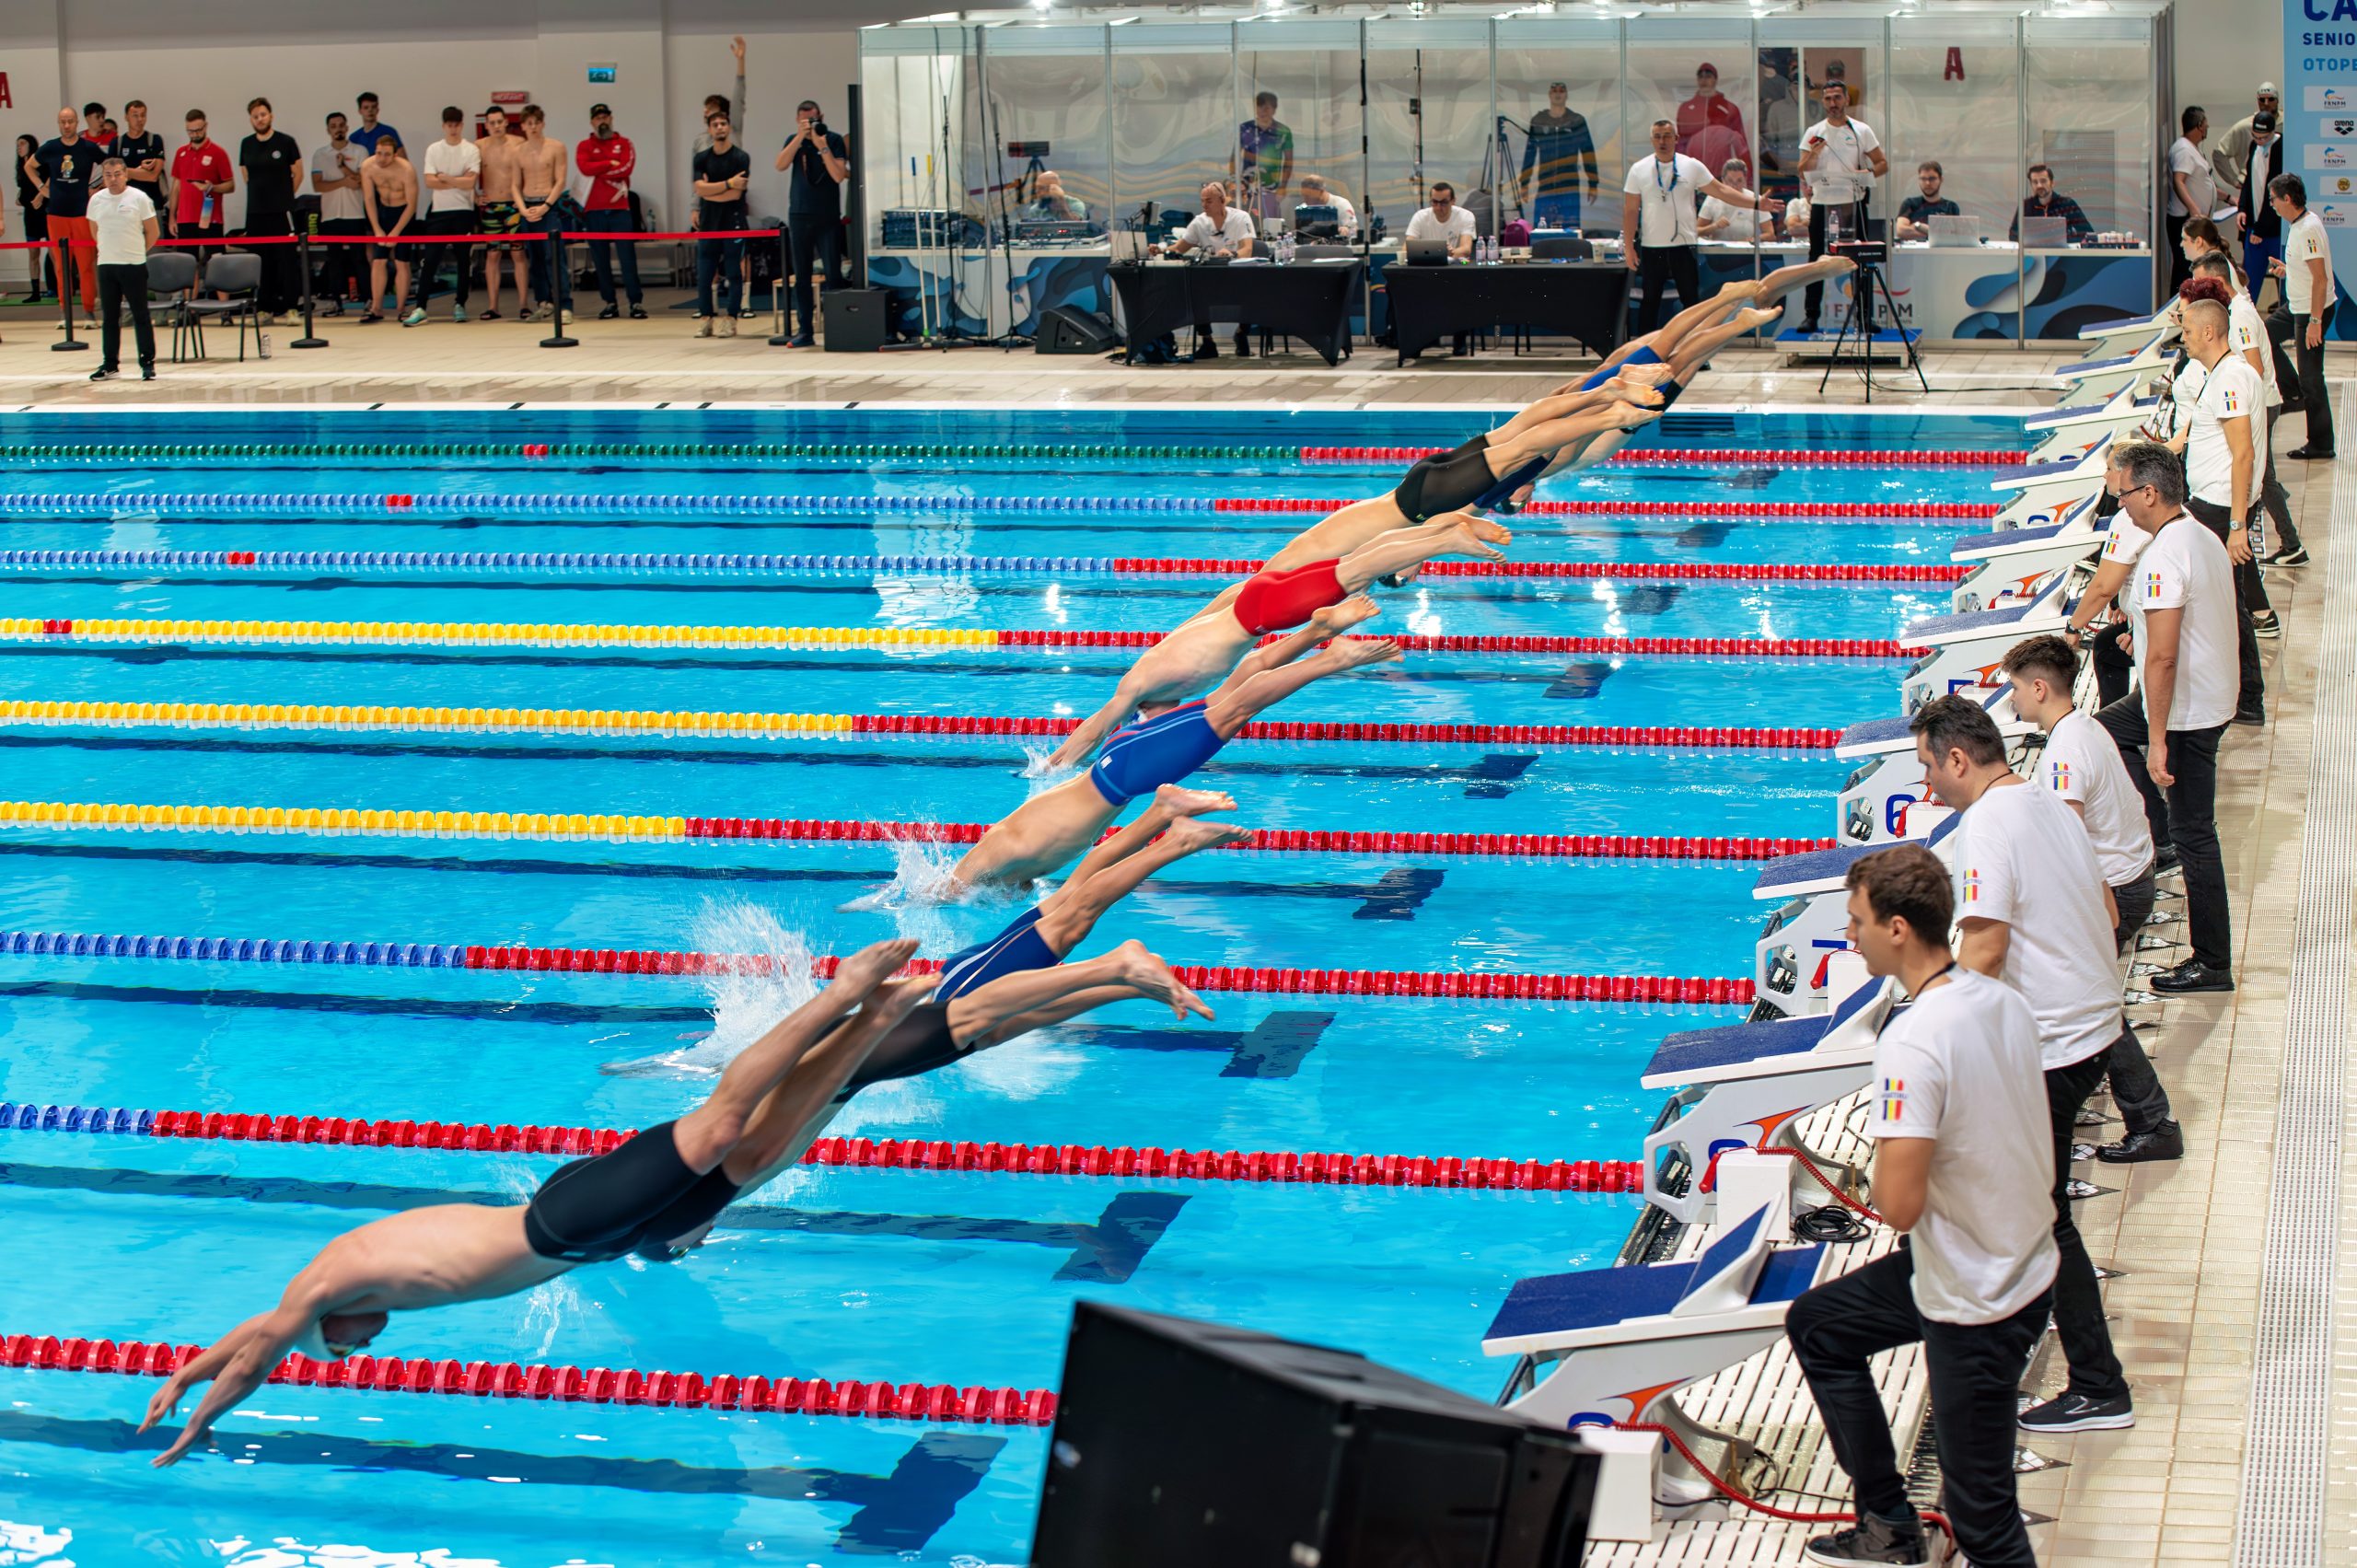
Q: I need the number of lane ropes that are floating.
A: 9